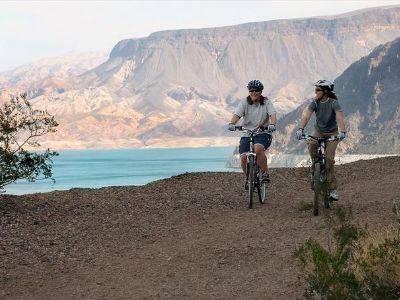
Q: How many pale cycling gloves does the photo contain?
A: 4